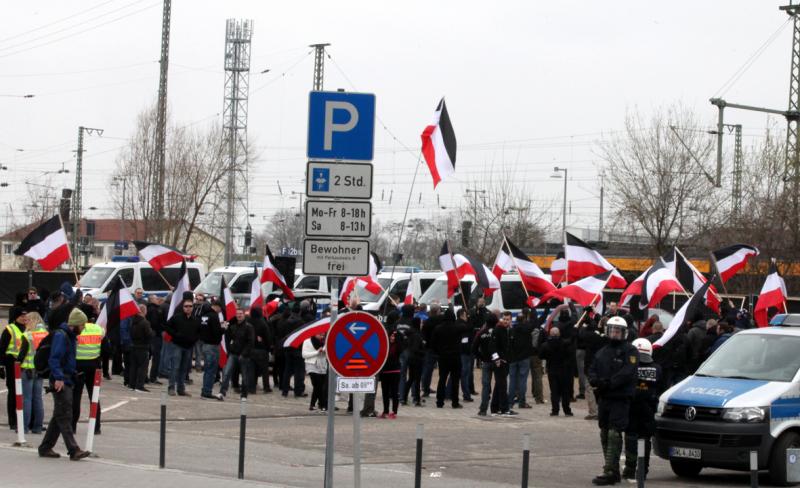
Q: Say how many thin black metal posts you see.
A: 6